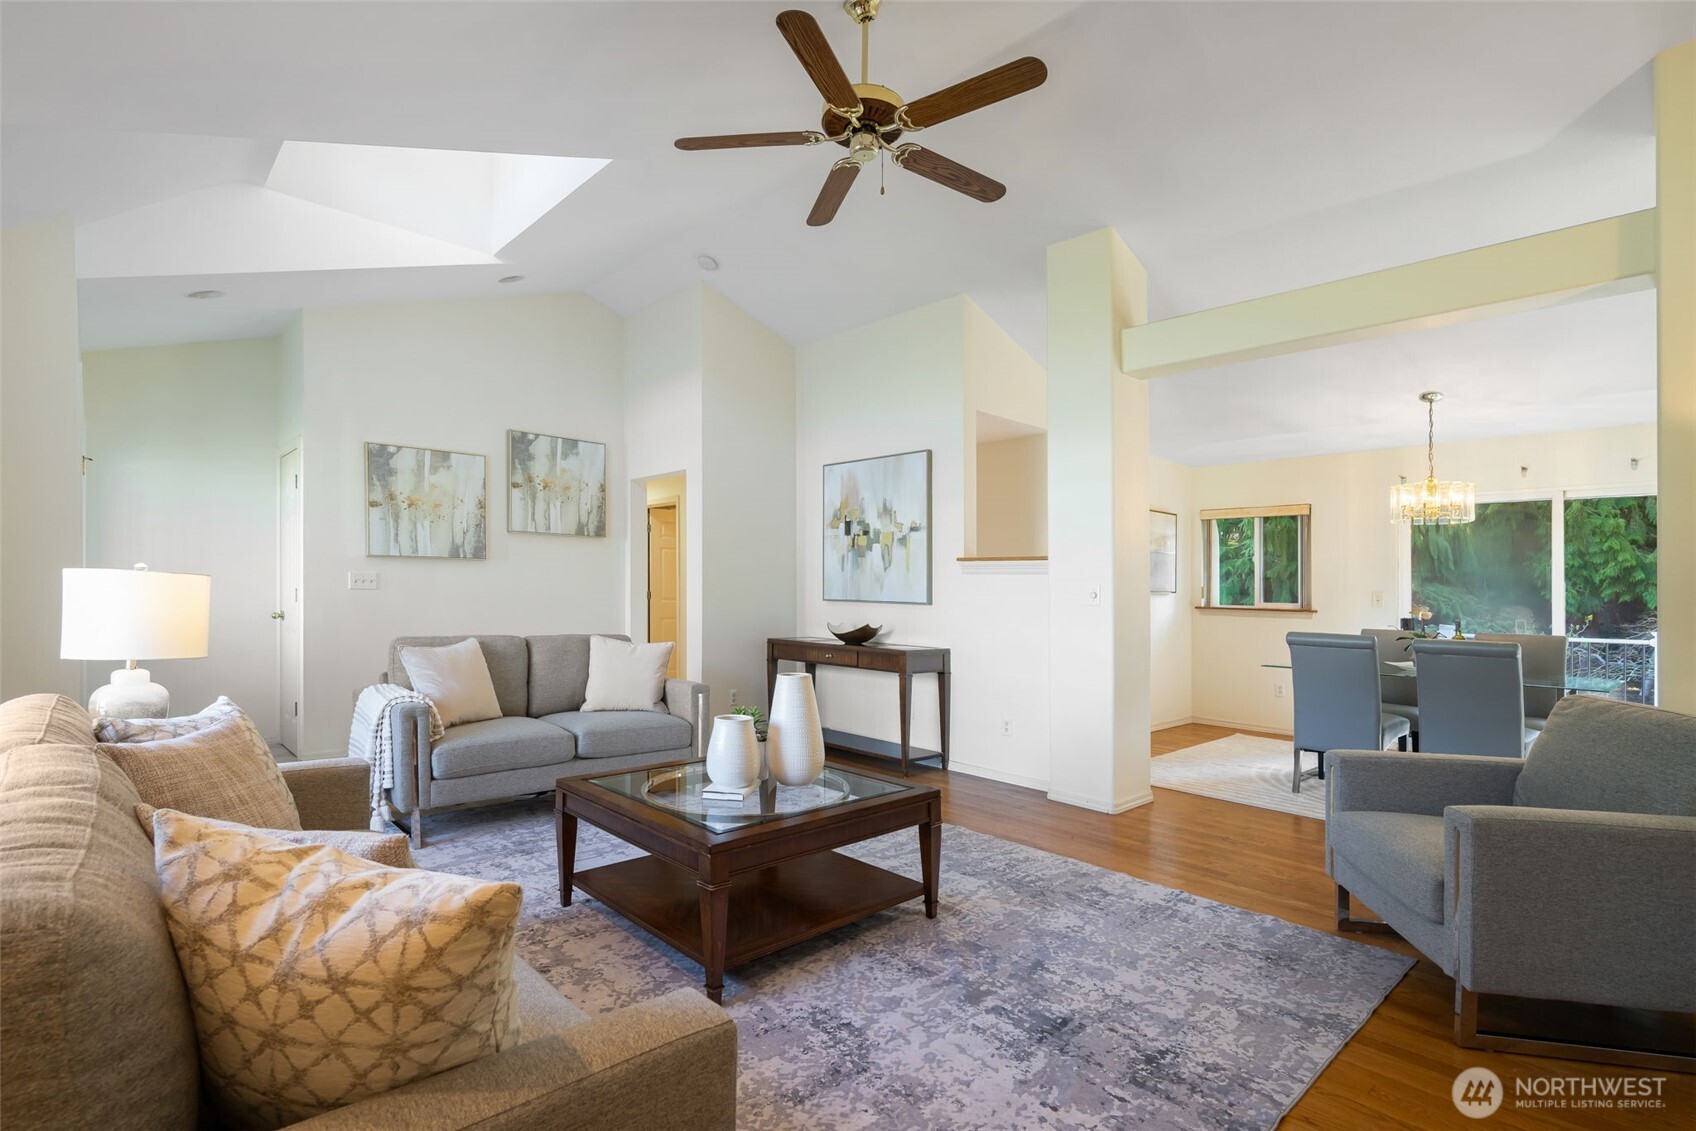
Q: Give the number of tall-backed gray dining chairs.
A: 4